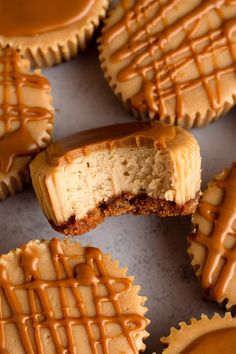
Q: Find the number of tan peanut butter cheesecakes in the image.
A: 7